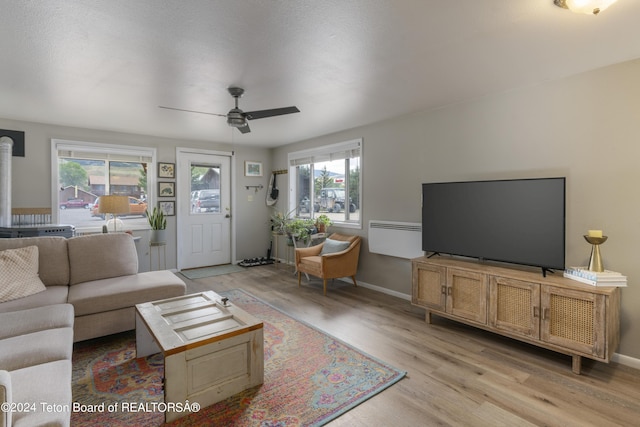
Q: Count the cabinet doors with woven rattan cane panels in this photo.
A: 4